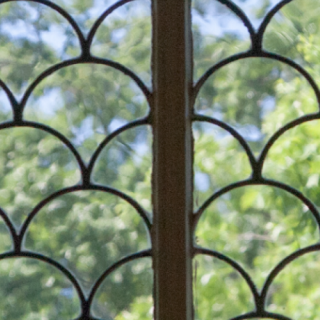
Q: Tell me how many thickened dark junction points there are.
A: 8